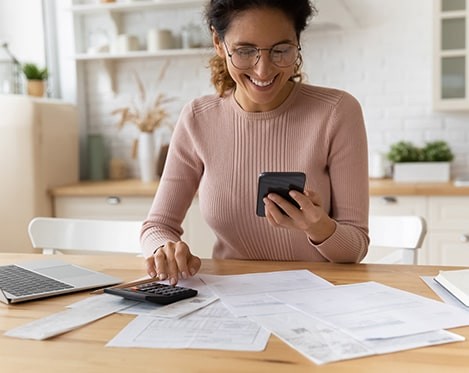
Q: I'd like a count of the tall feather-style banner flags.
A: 0